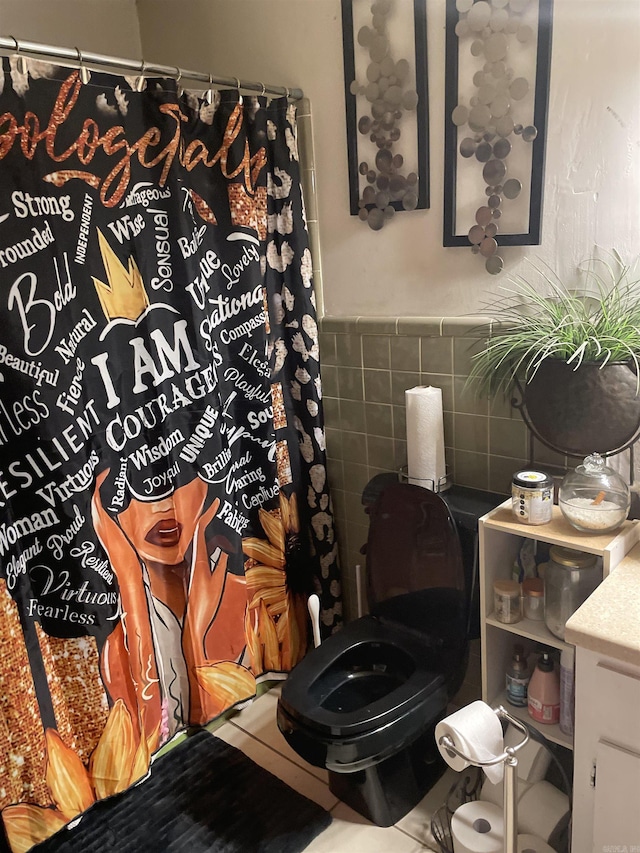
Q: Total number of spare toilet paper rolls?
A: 5